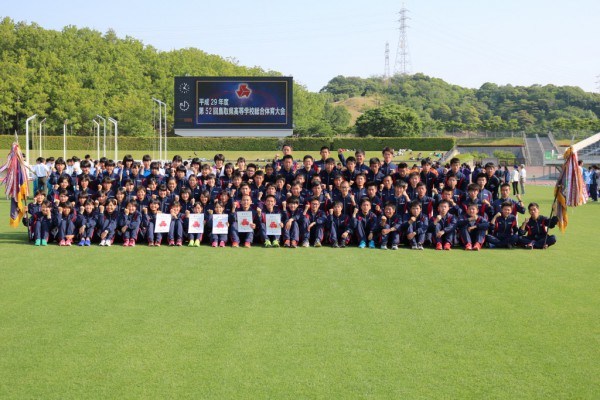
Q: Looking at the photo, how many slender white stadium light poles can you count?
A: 8